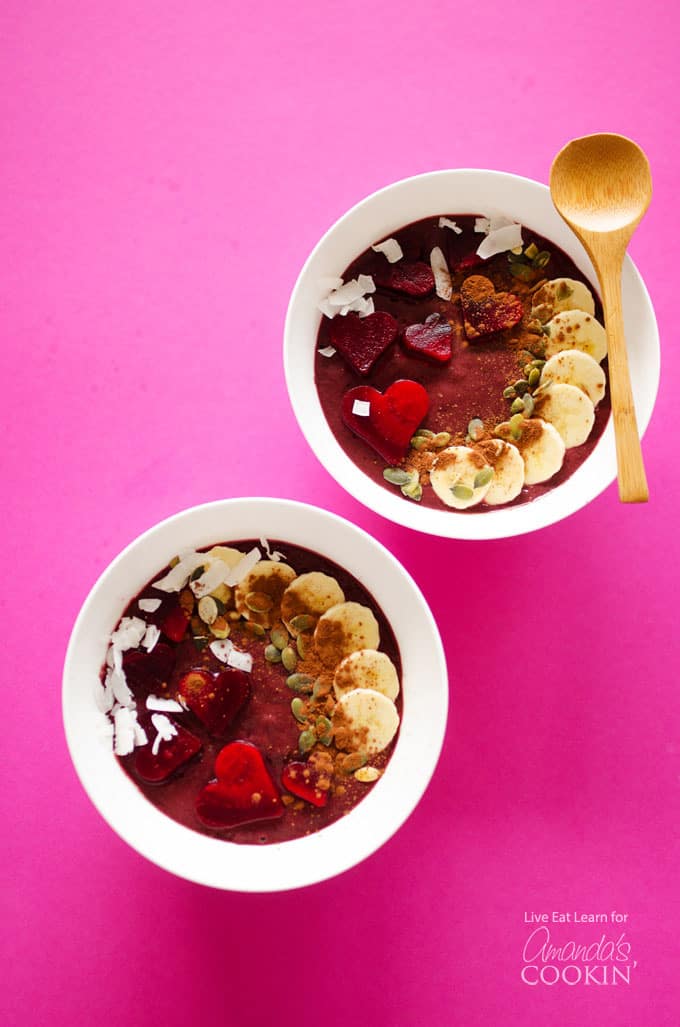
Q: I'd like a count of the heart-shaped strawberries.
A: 12